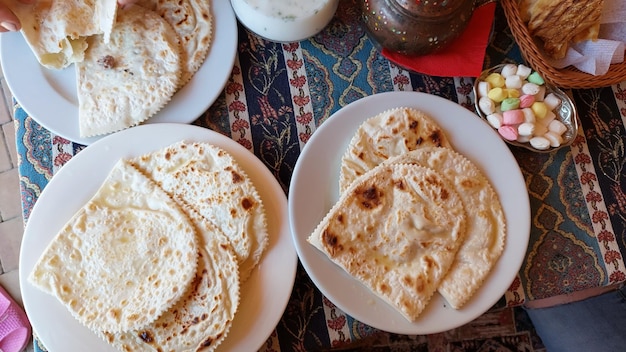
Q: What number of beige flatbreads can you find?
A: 9